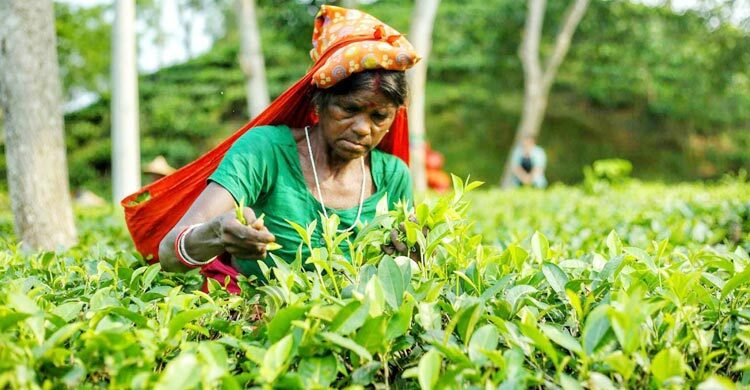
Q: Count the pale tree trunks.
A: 5